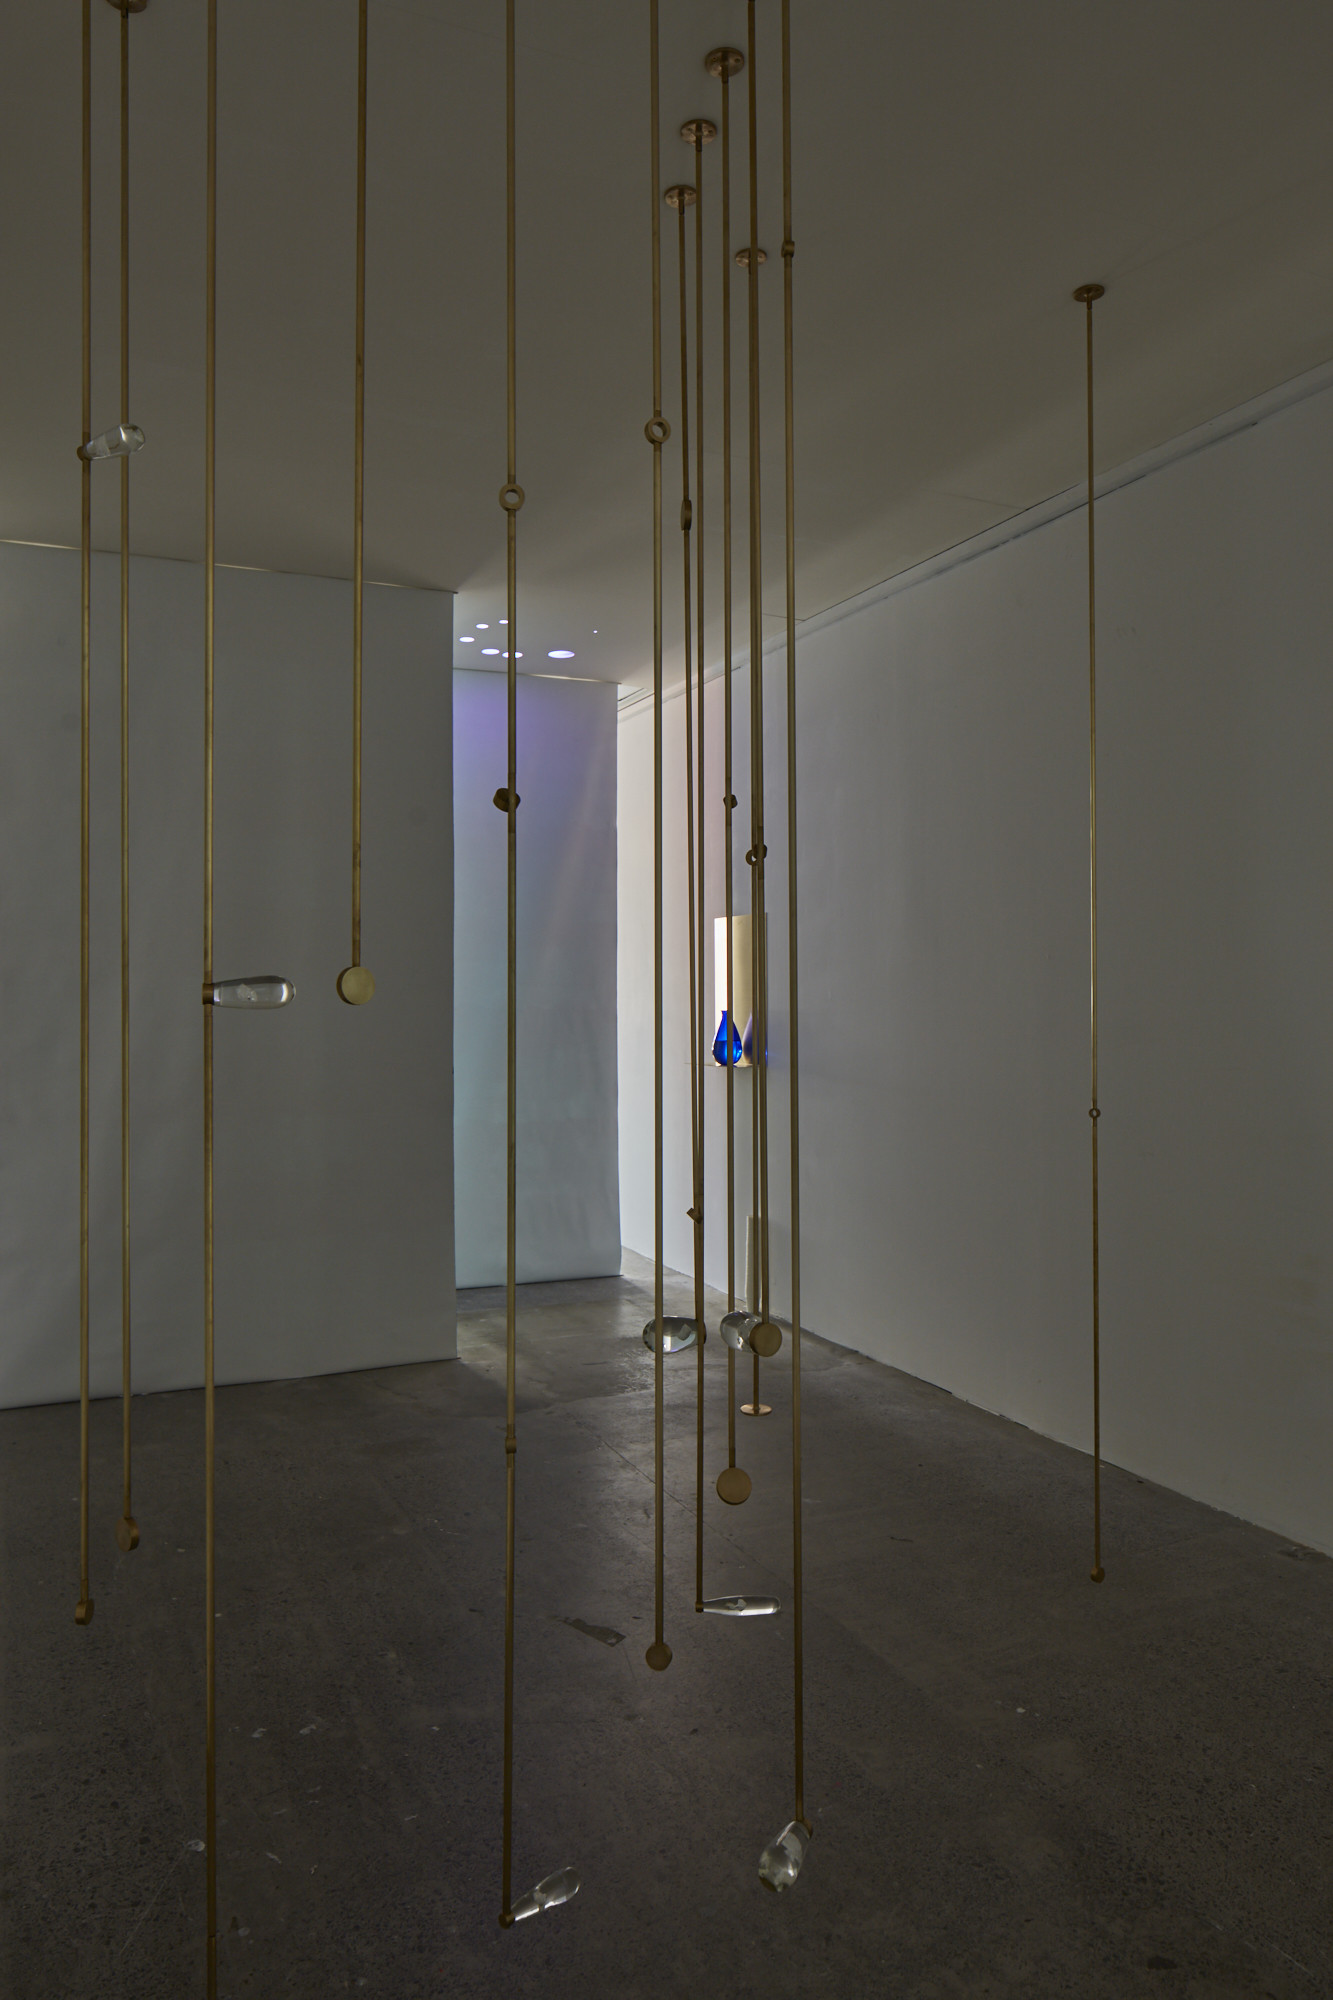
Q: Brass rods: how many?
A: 13